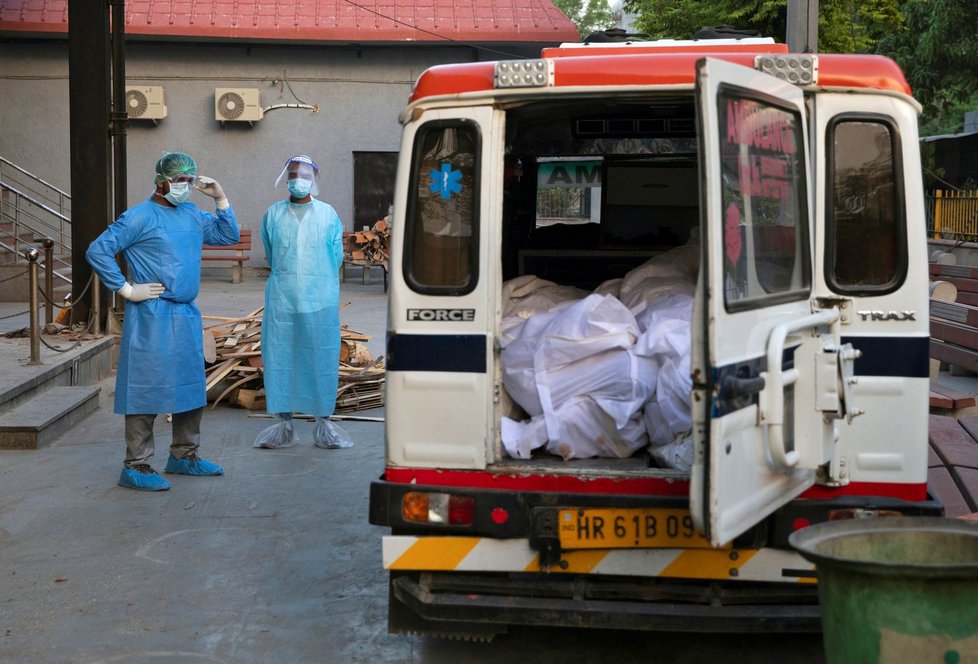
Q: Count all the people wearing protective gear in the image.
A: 2